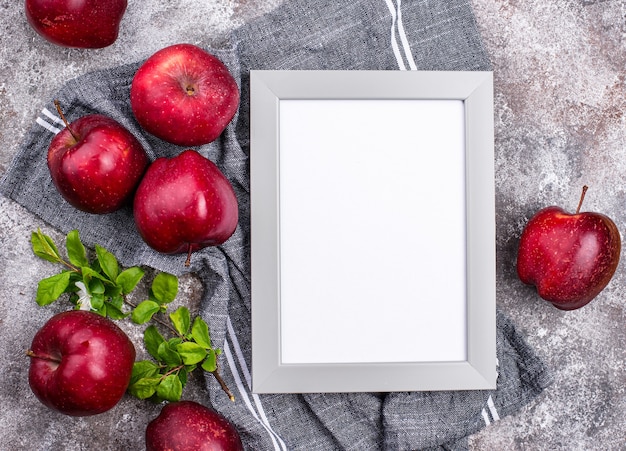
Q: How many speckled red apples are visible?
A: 7